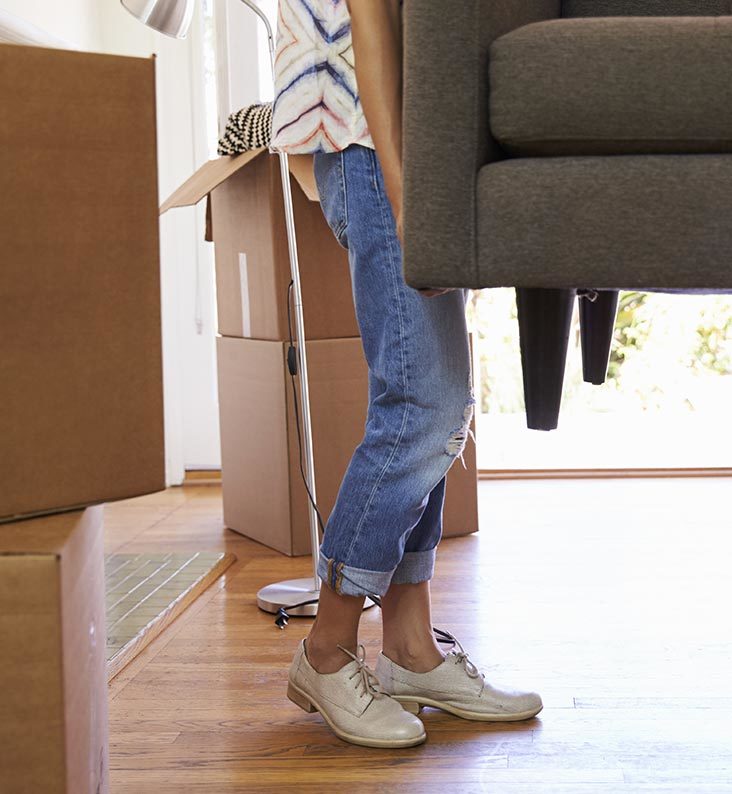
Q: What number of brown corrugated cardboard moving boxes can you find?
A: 4